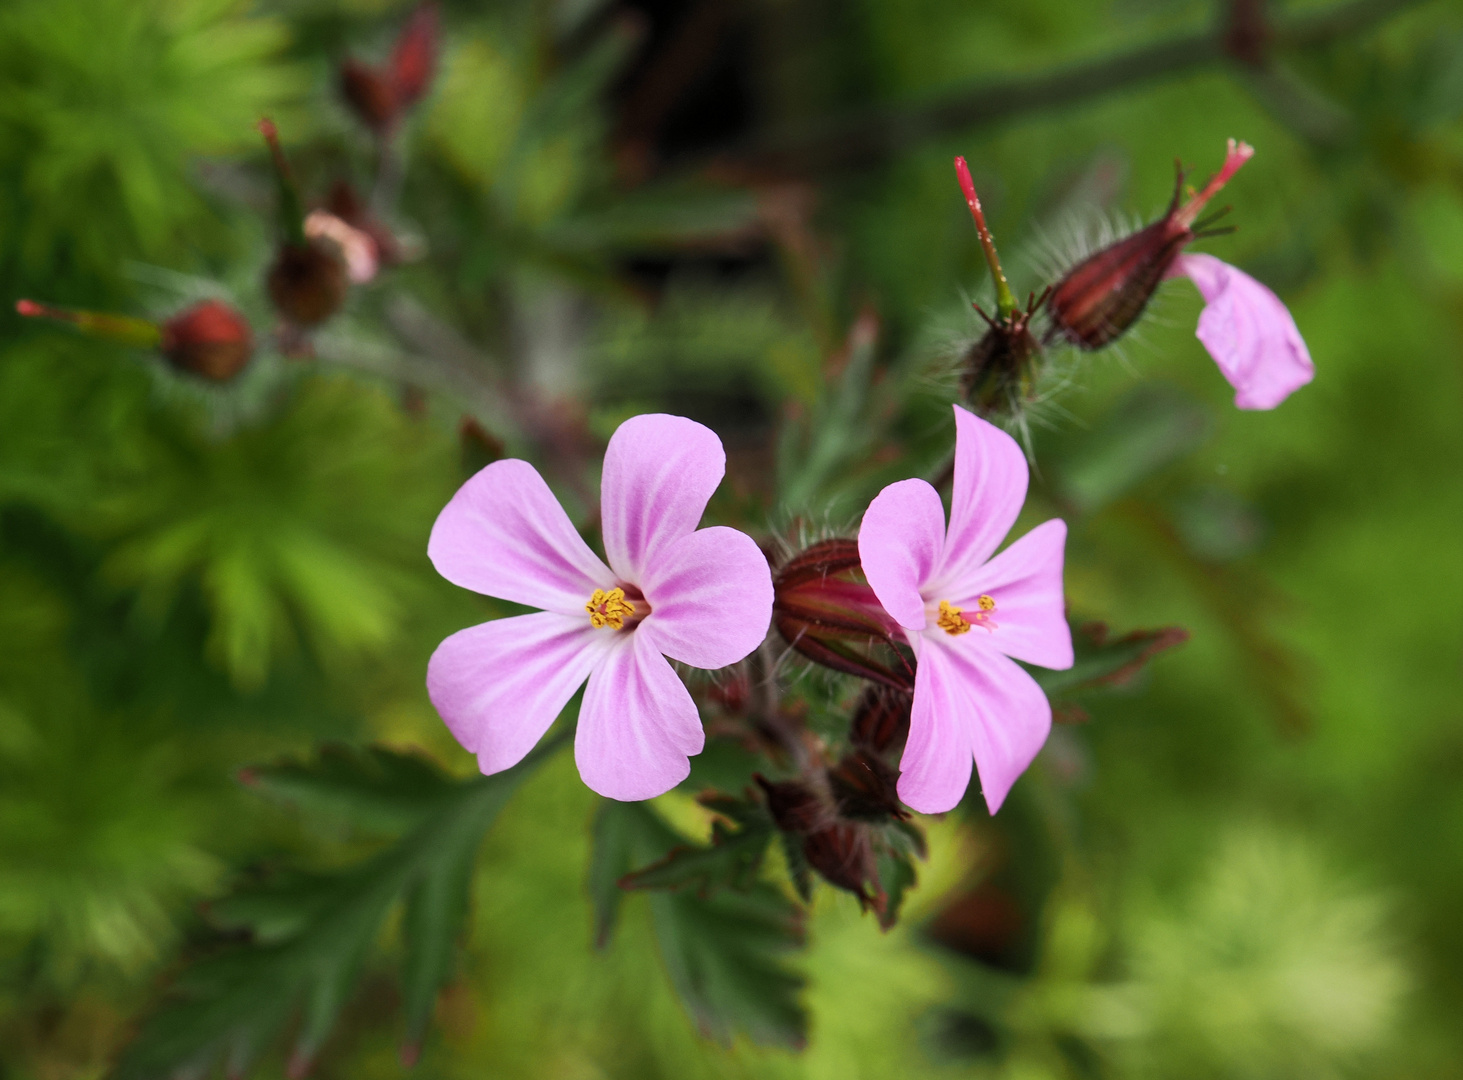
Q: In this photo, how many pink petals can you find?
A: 11